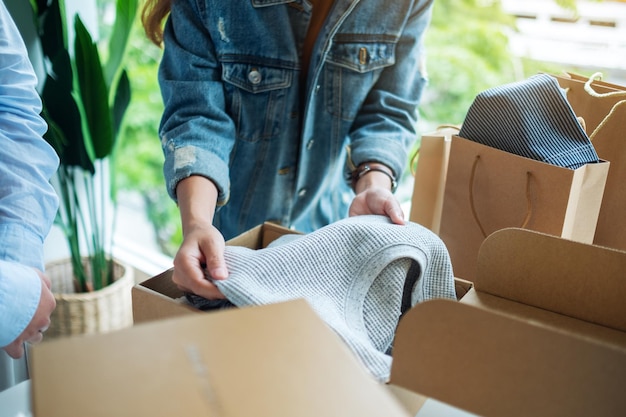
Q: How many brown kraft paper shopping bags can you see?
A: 3